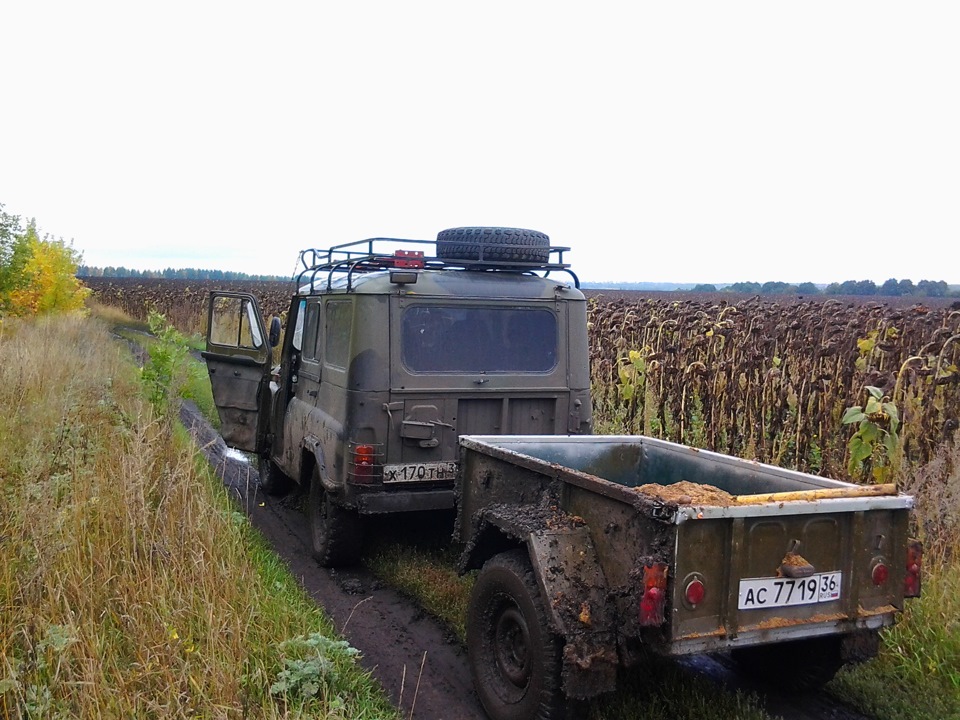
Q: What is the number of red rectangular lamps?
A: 3